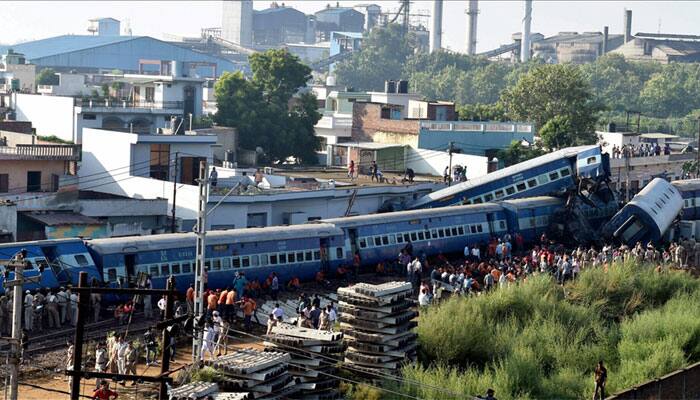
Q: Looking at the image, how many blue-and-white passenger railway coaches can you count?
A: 7